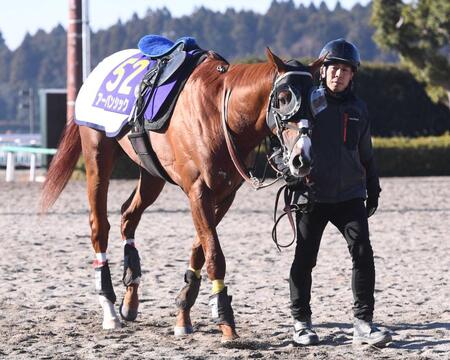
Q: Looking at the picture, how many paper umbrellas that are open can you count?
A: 0